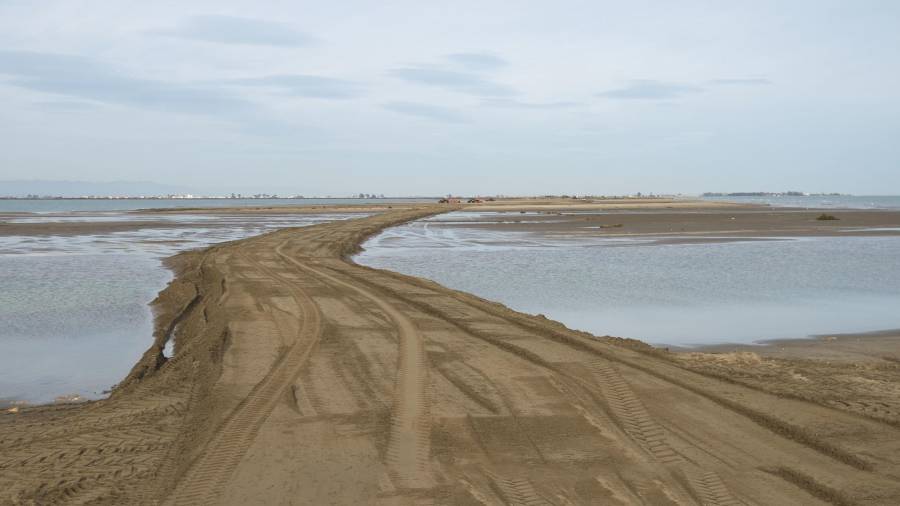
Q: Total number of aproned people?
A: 0